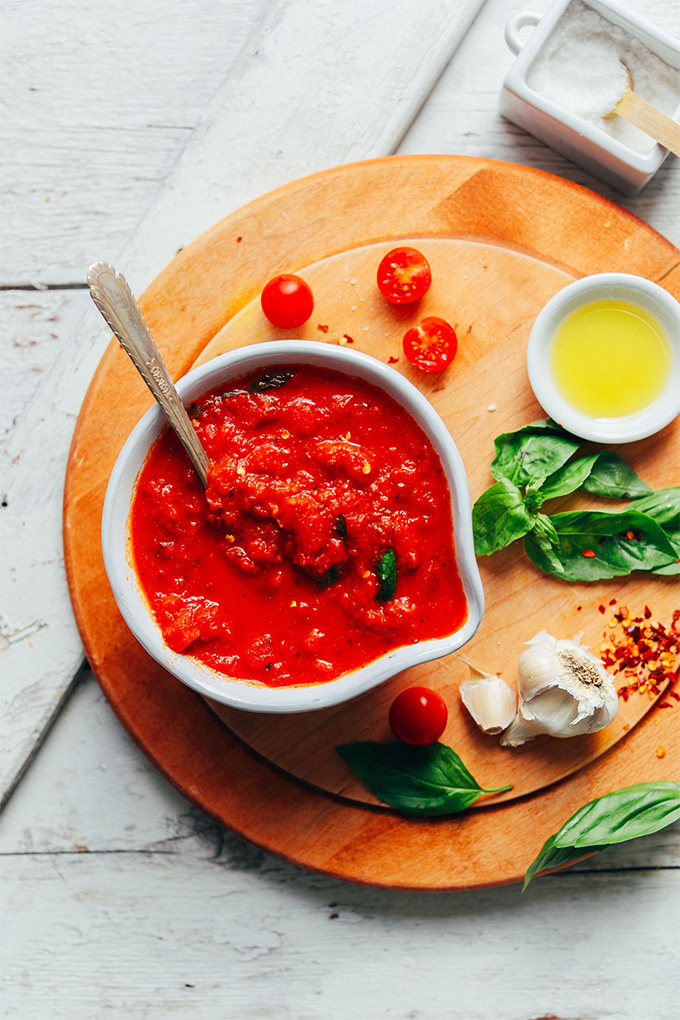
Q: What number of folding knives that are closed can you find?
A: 0